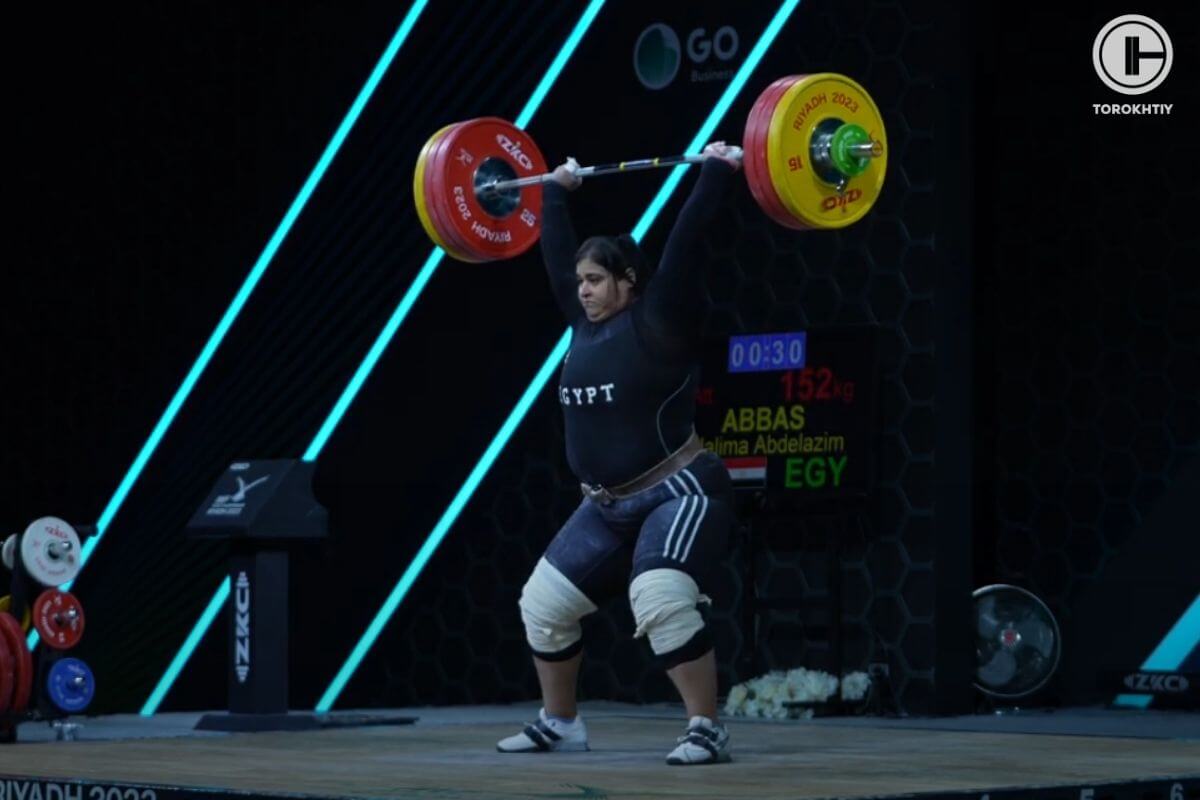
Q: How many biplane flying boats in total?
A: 0